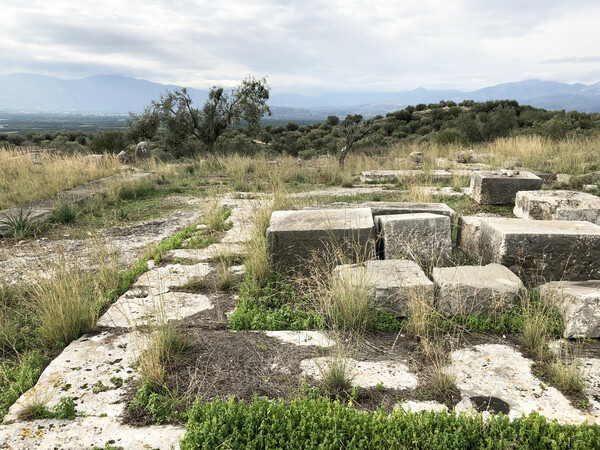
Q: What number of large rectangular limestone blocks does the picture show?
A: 9